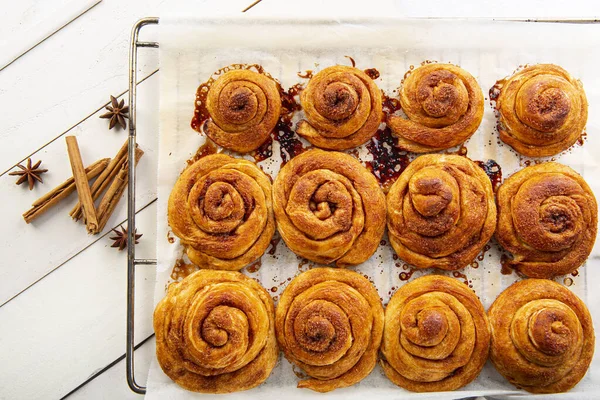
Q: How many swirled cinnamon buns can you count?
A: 12